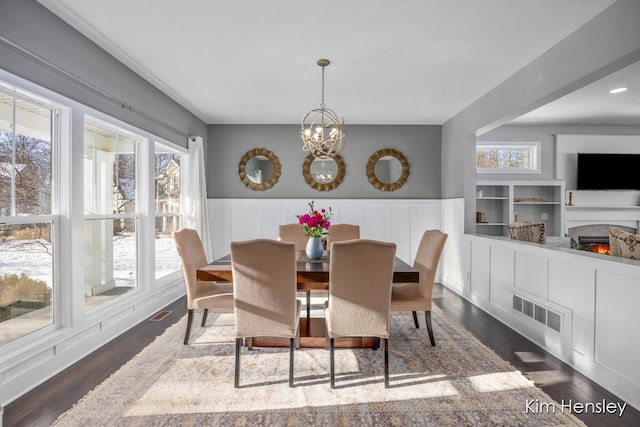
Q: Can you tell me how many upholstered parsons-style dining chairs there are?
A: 6